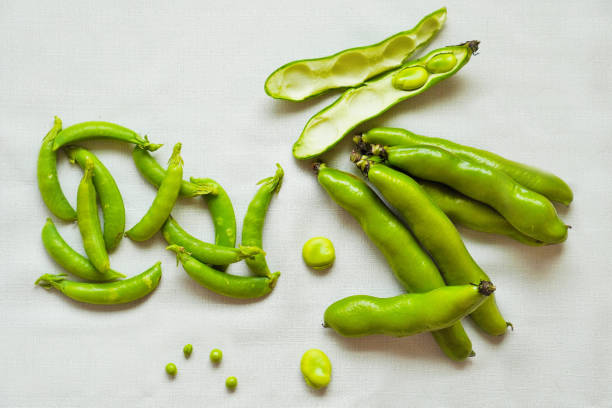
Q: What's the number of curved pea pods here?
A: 12